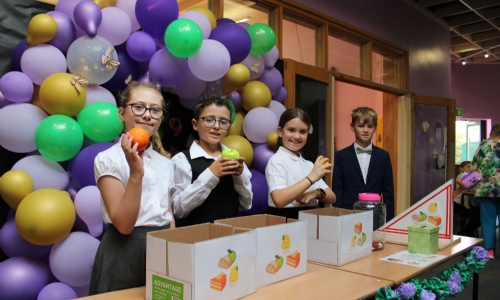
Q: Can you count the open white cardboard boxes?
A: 3